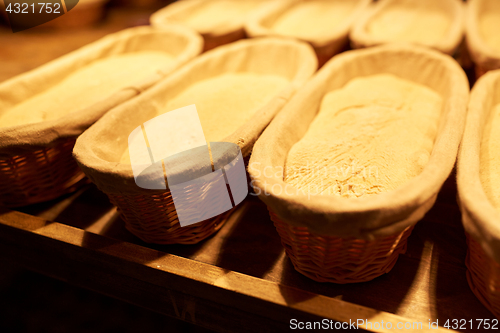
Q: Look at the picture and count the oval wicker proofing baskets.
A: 8